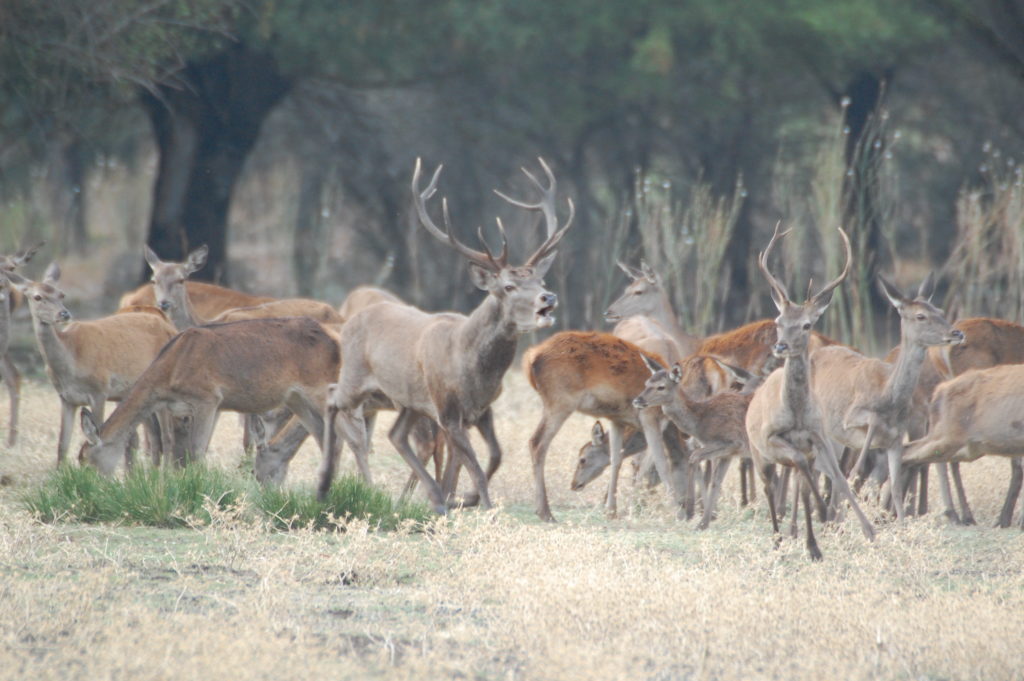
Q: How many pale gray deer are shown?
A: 1